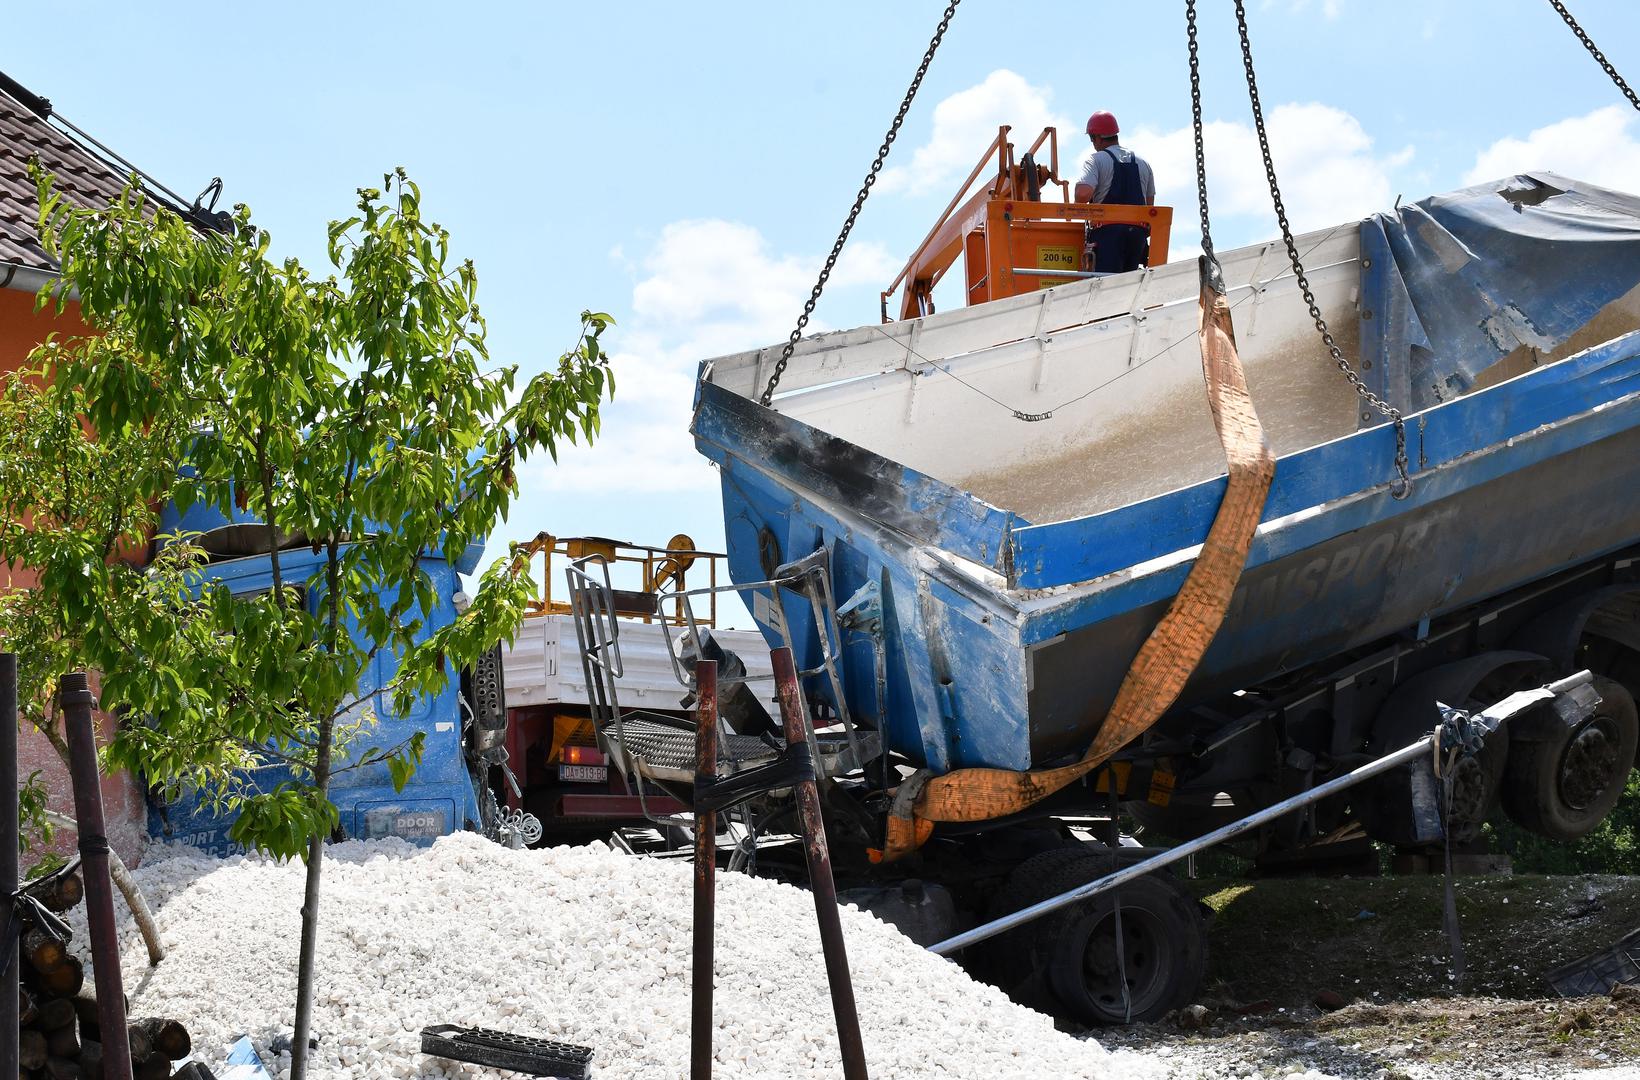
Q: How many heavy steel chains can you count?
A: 4